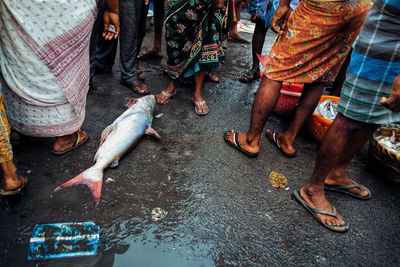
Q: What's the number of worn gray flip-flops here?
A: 2